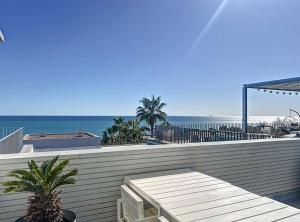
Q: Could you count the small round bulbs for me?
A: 7